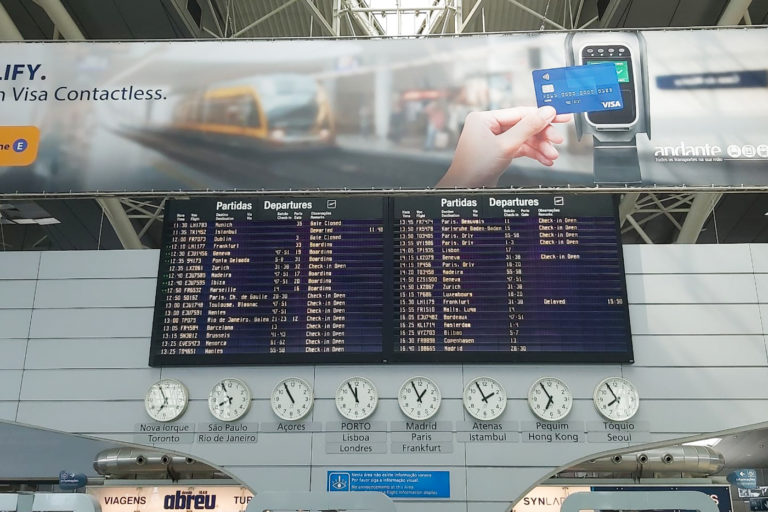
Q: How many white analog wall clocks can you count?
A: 8